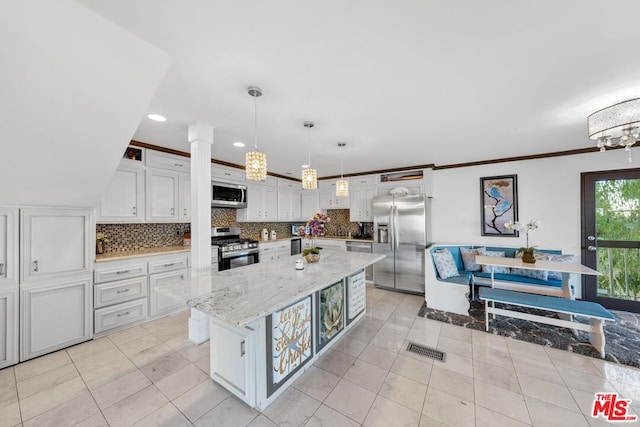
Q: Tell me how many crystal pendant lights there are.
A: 3